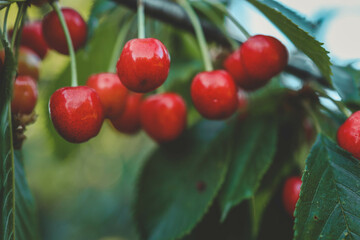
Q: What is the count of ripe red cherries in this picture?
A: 14